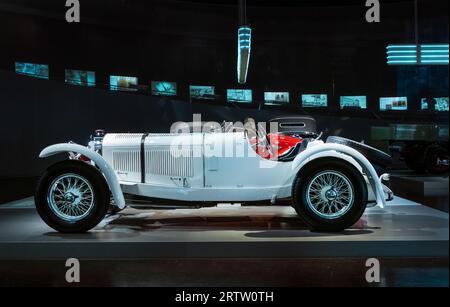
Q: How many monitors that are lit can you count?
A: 11